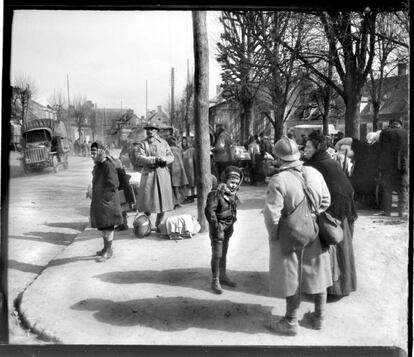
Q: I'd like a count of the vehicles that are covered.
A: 1